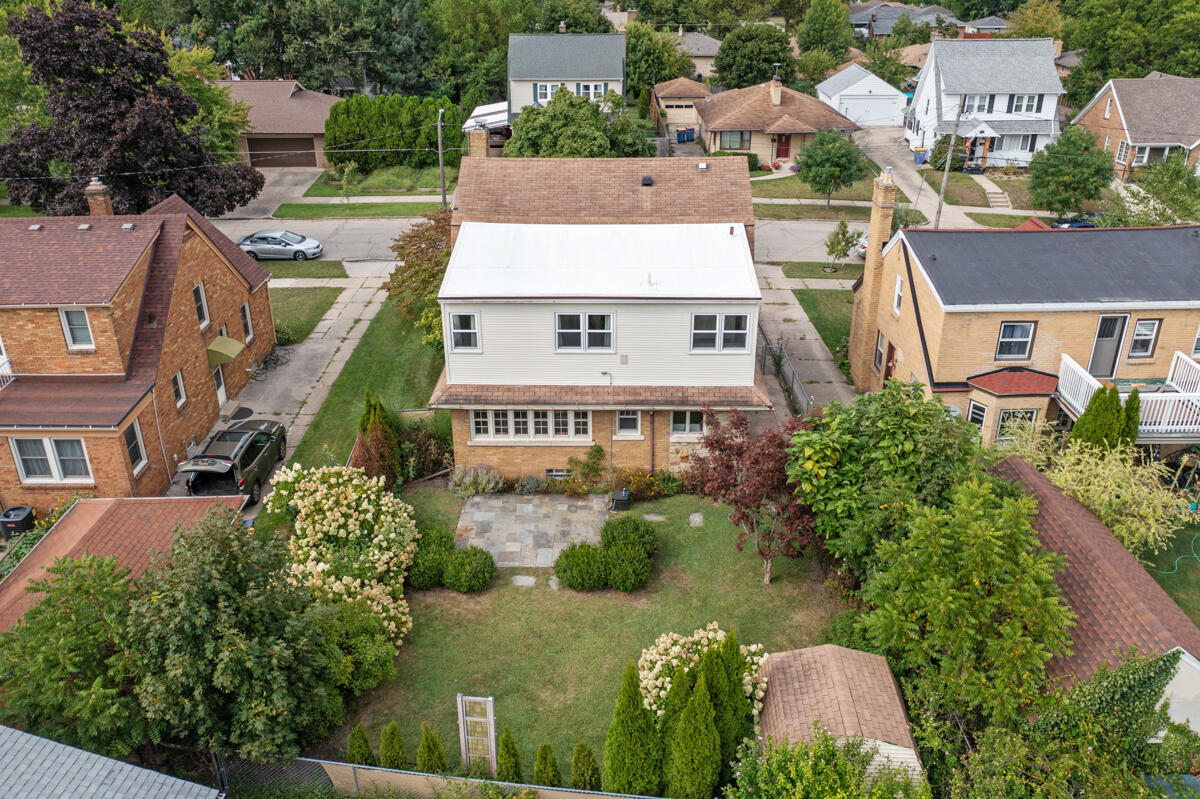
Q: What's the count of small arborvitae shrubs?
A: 6